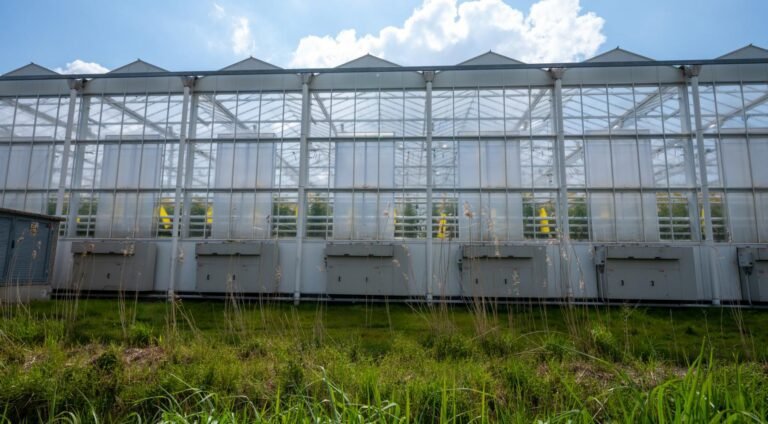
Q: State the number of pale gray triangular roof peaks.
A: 7